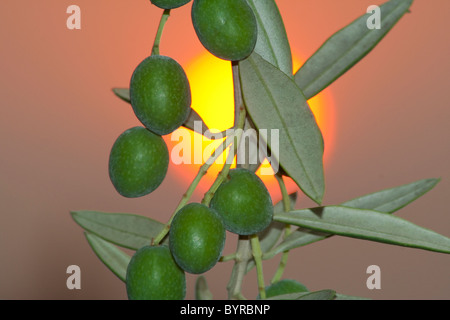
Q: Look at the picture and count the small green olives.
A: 8